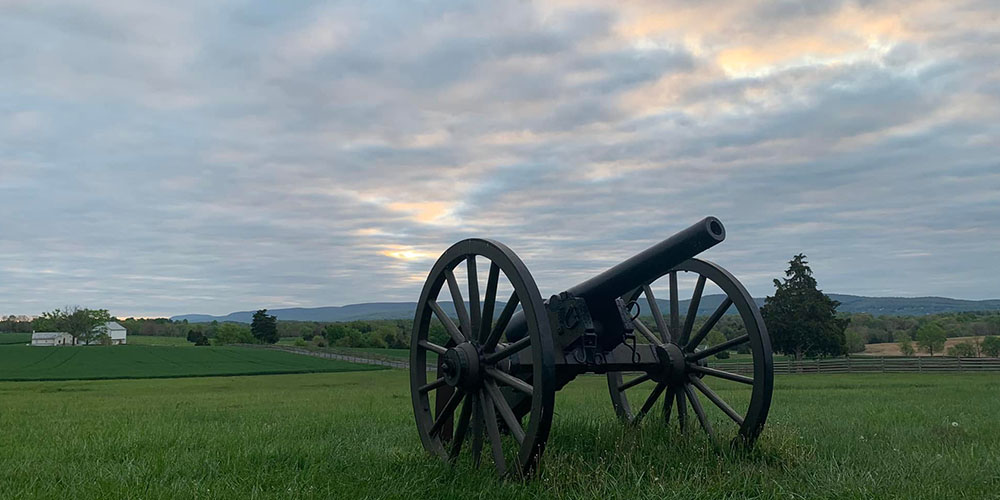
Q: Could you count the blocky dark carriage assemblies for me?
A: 1